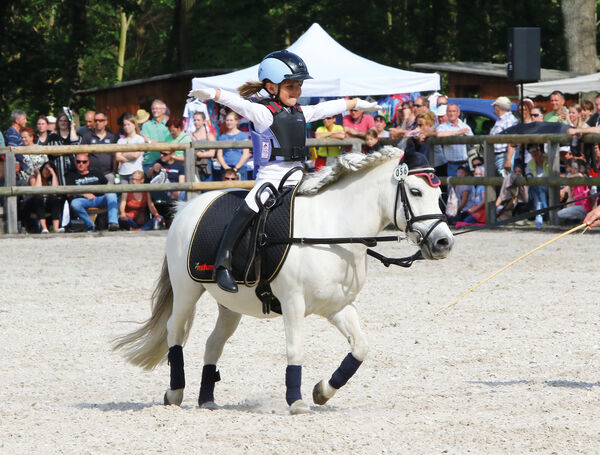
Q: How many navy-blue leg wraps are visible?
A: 4